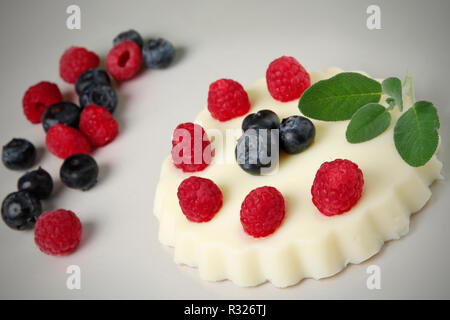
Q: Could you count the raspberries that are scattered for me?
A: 6